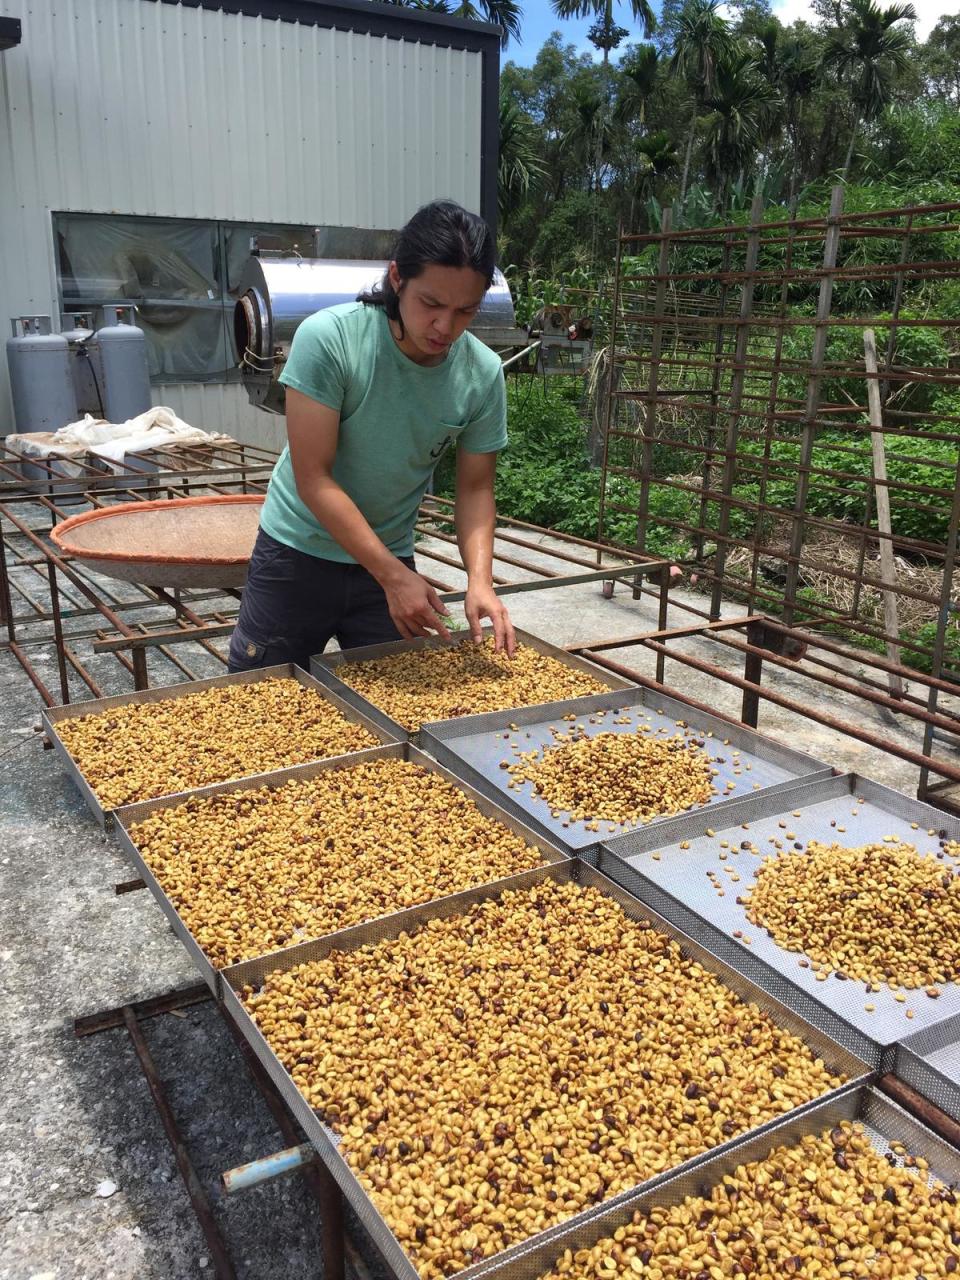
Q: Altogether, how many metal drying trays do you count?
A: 8